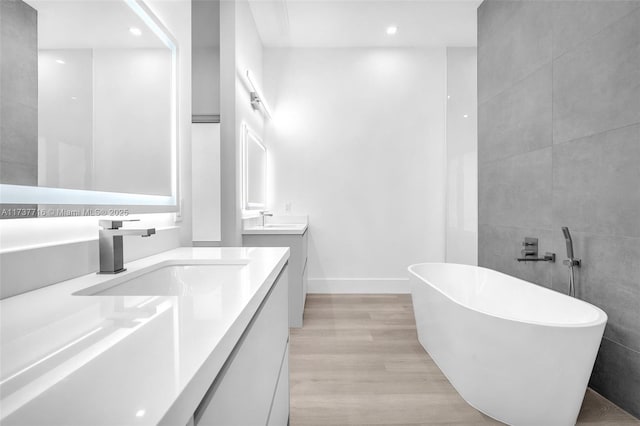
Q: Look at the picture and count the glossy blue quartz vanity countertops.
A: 0